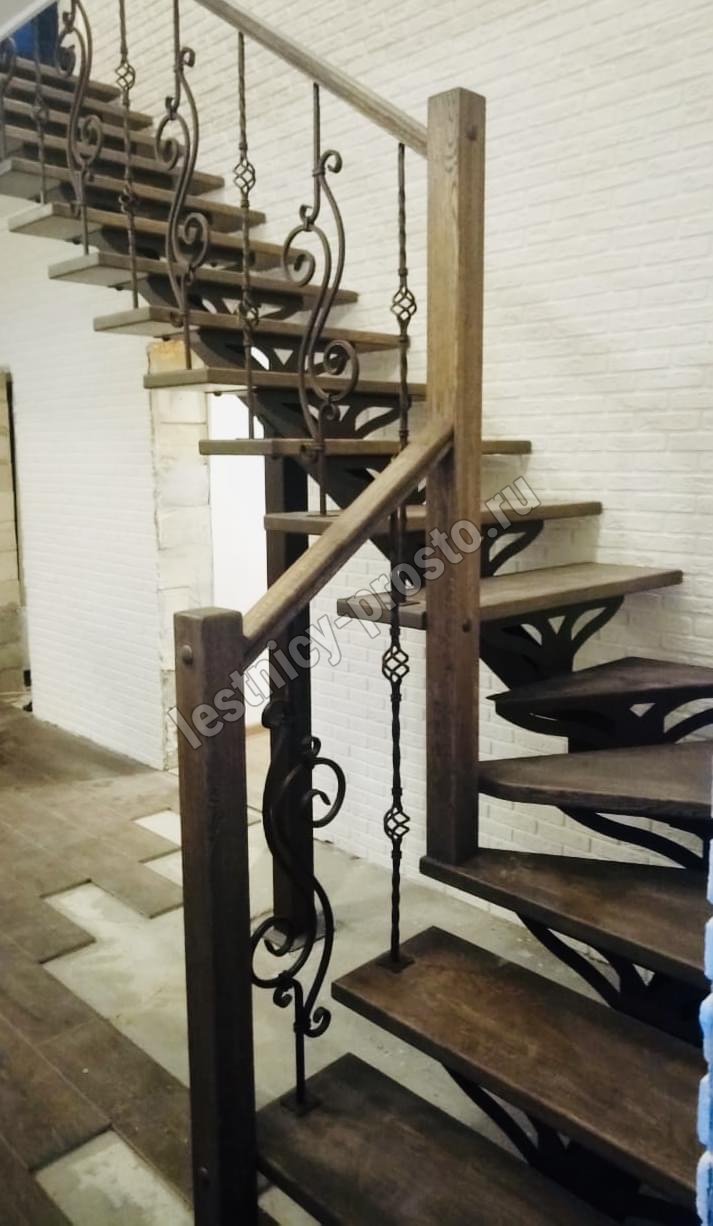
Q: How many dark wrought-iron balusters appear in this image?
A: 10